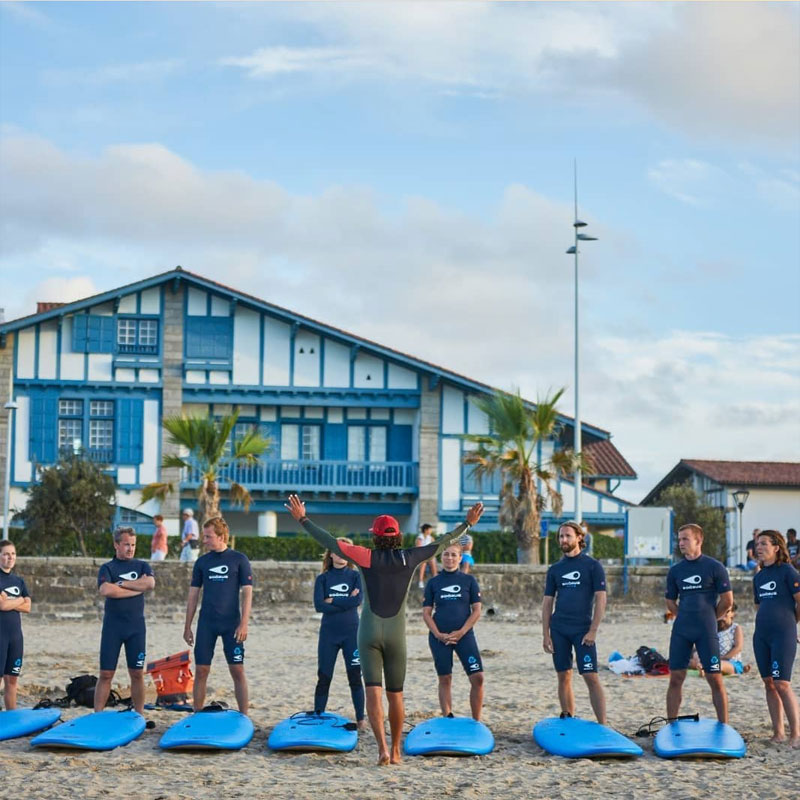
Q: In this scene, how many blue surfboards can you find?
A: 7